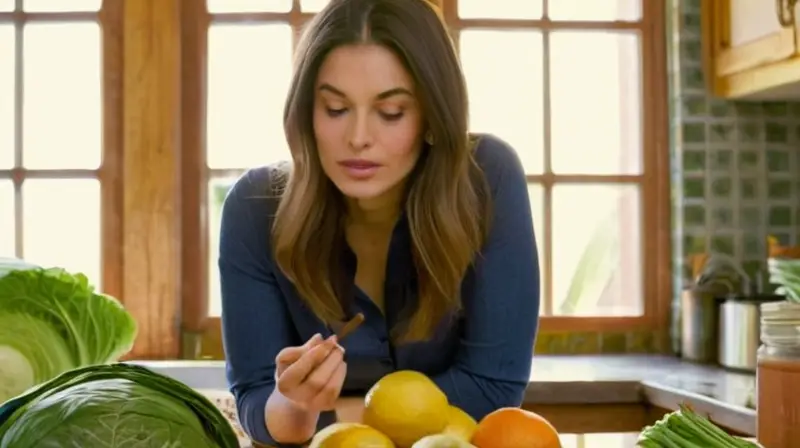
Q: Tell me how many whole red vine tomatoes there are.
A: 0